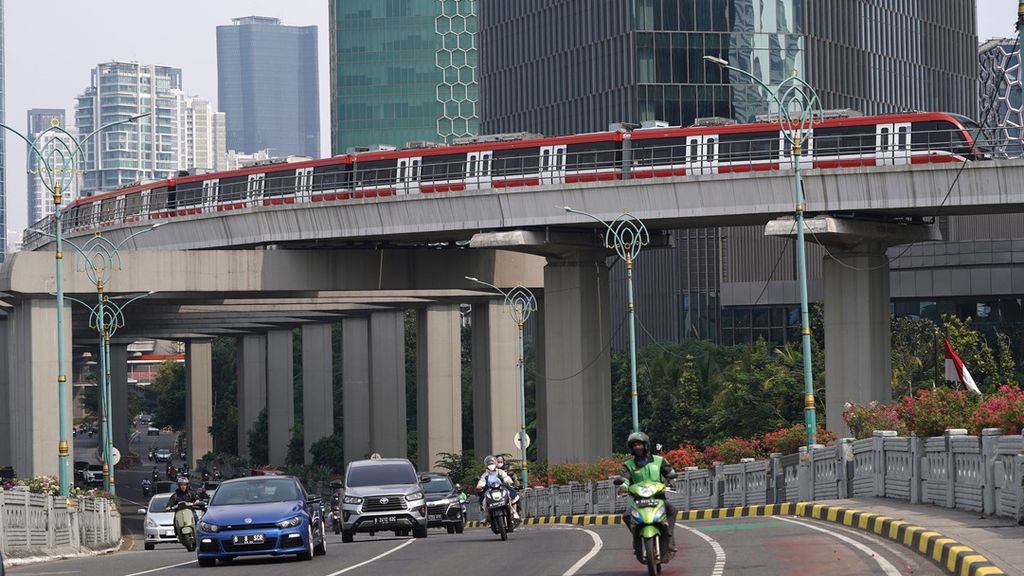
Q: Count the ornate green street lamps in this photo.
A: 6